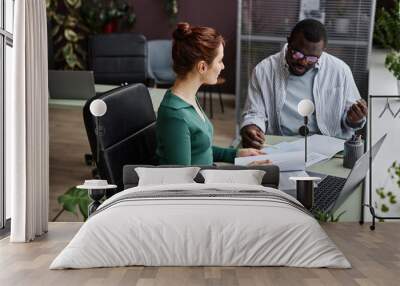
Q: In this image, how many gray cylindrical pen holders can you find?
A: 1